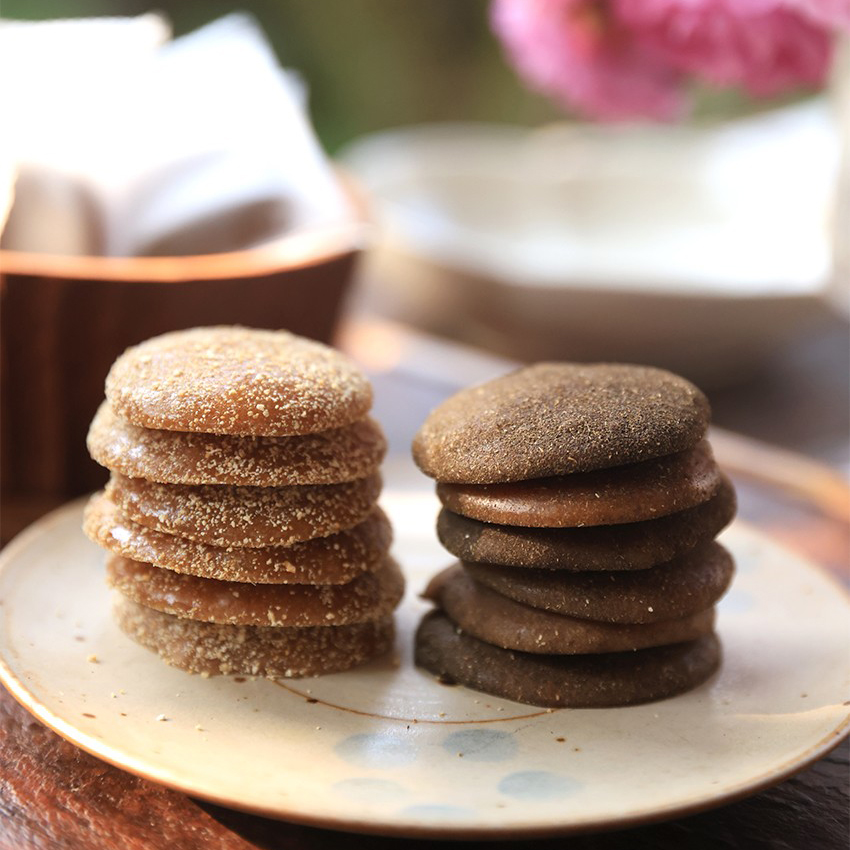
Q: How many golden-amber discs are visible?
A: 6